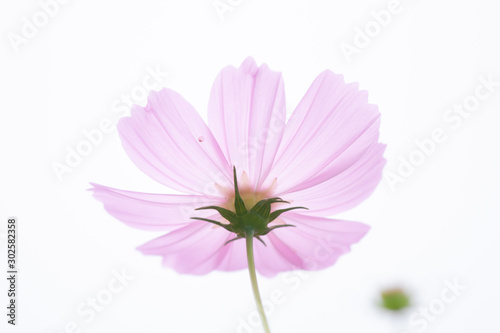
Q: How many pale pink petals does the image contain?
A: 8